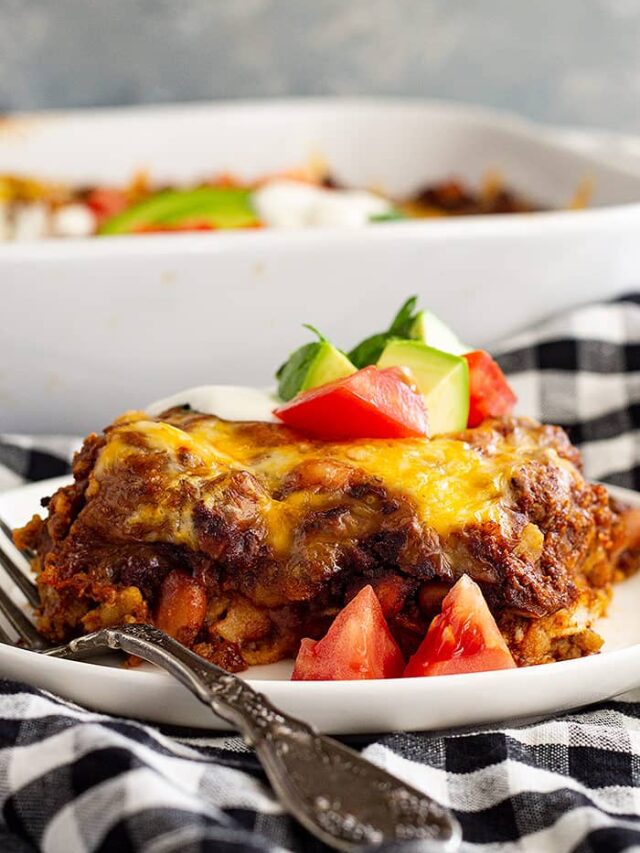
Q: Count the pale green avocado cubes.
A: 3